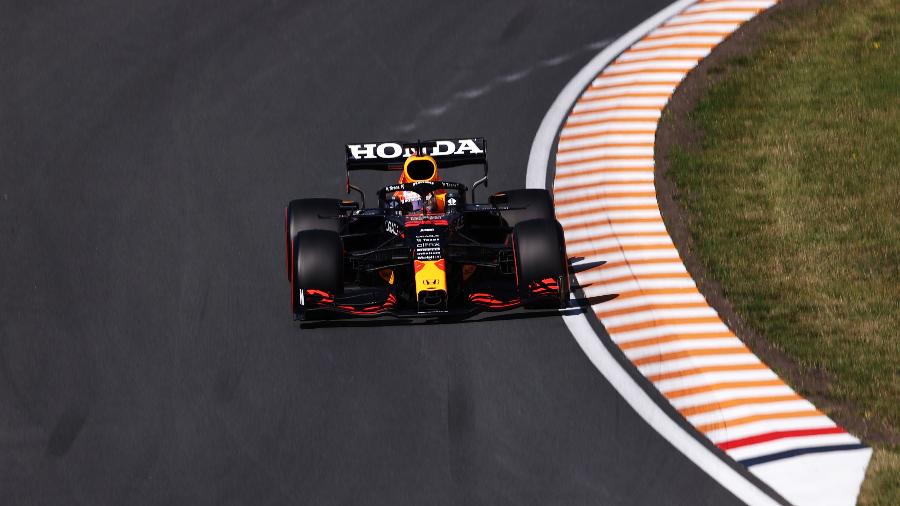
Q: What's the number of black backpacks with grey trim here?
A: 0